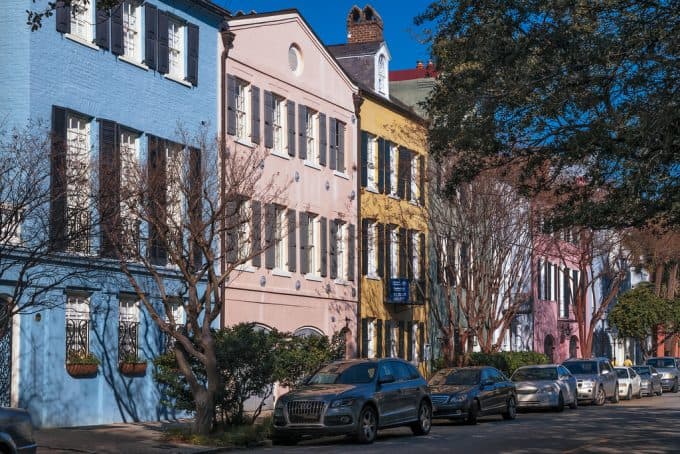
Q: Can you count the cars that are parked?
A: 8